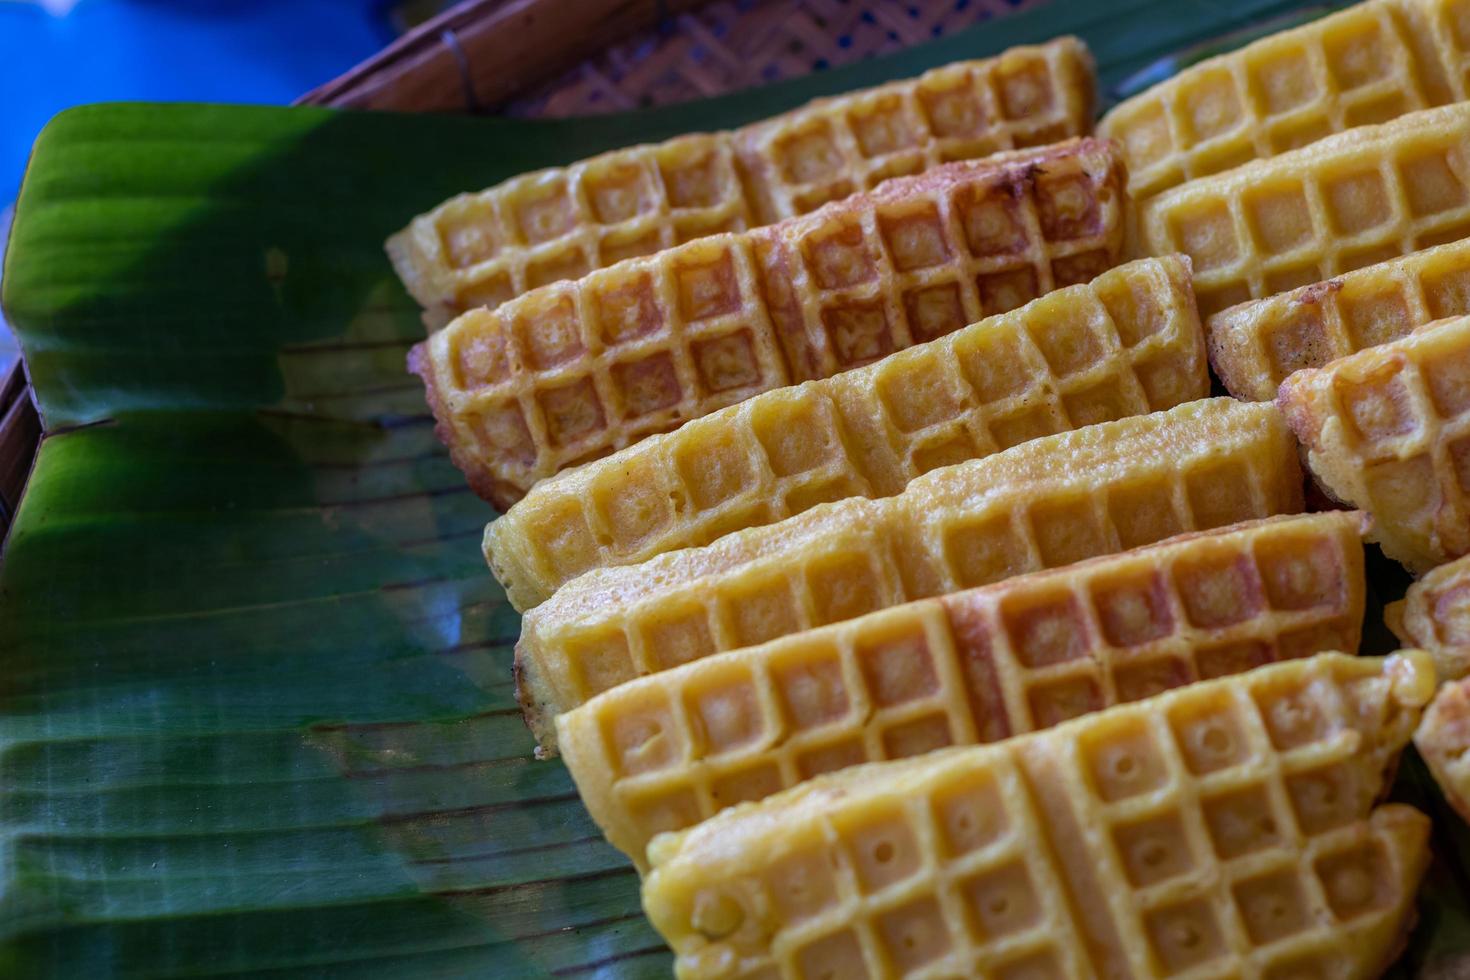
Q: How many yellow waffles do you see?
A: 12